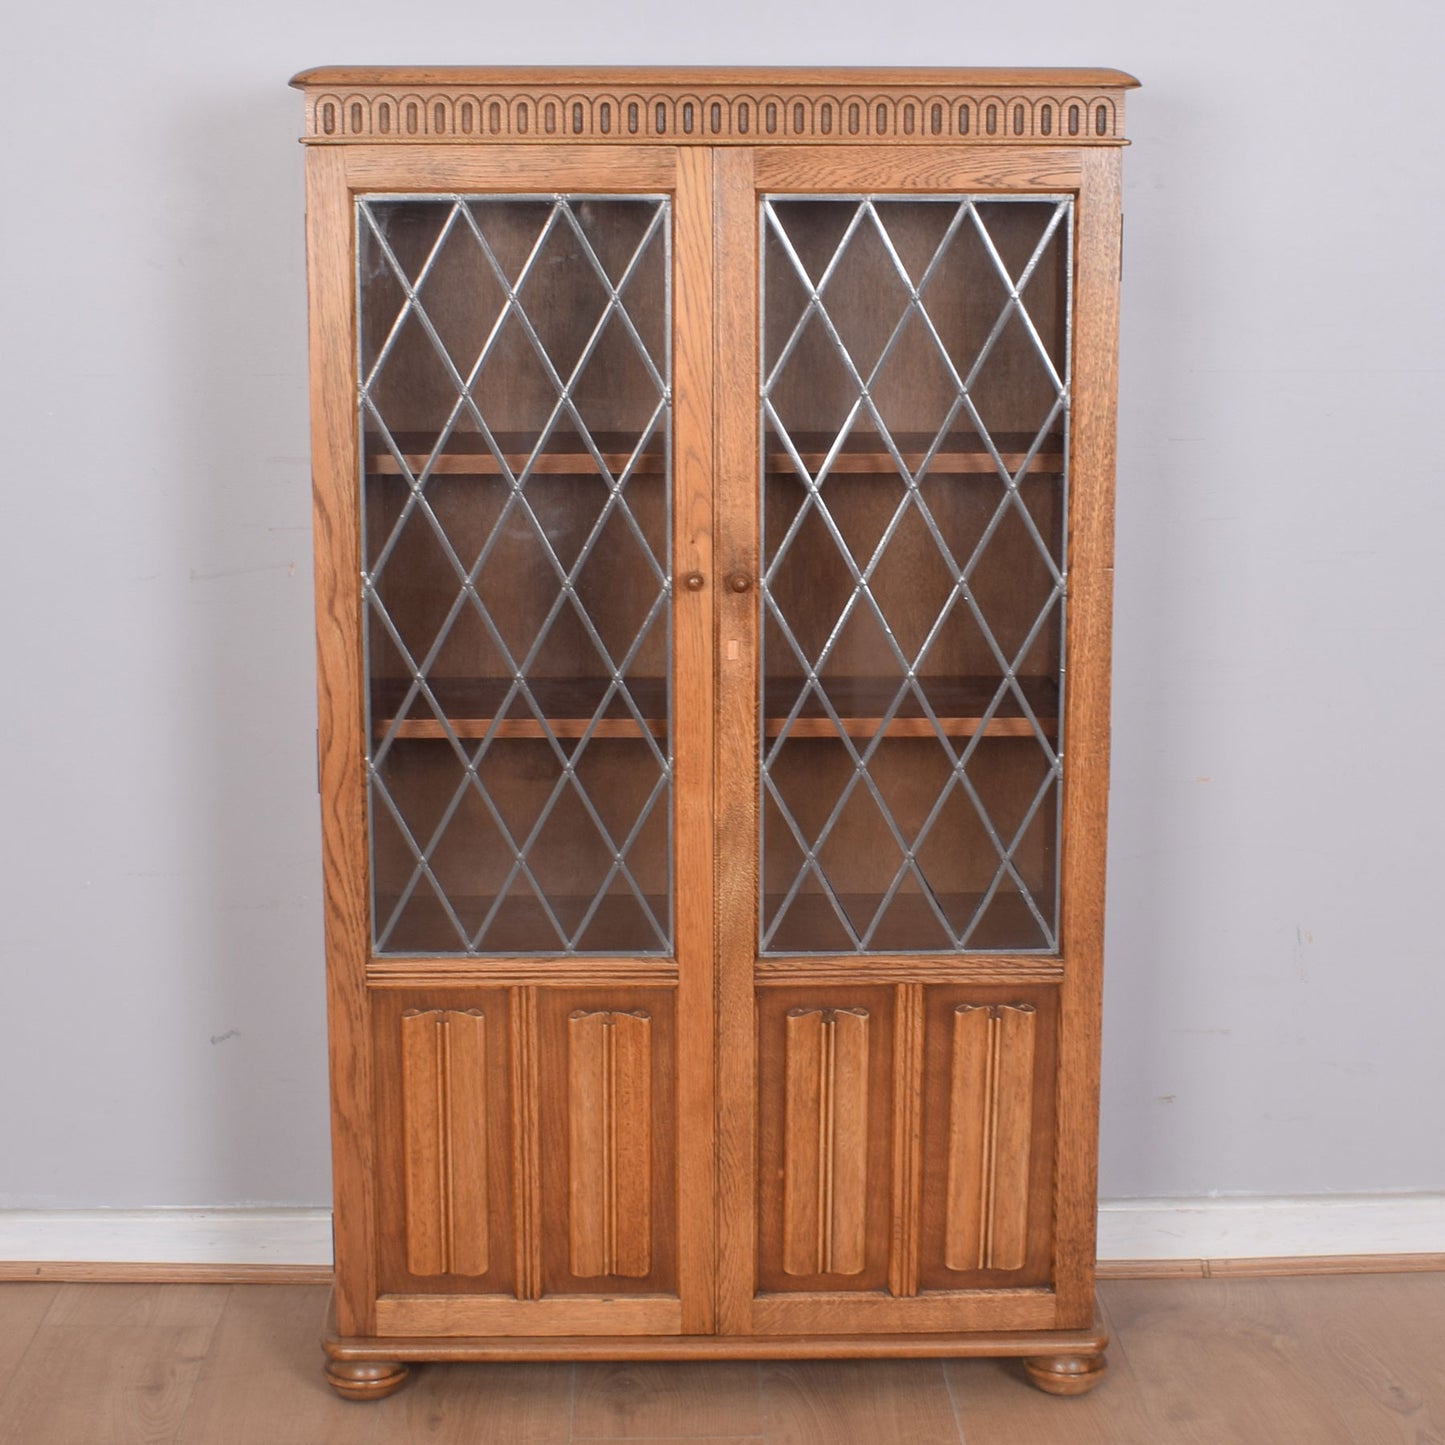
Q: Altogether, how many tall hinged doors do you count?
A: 2